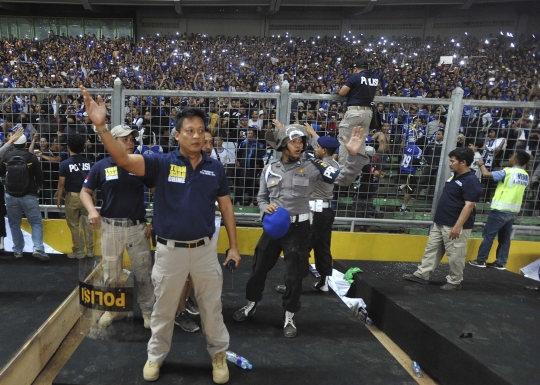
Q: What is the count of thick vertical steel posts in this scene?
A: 3